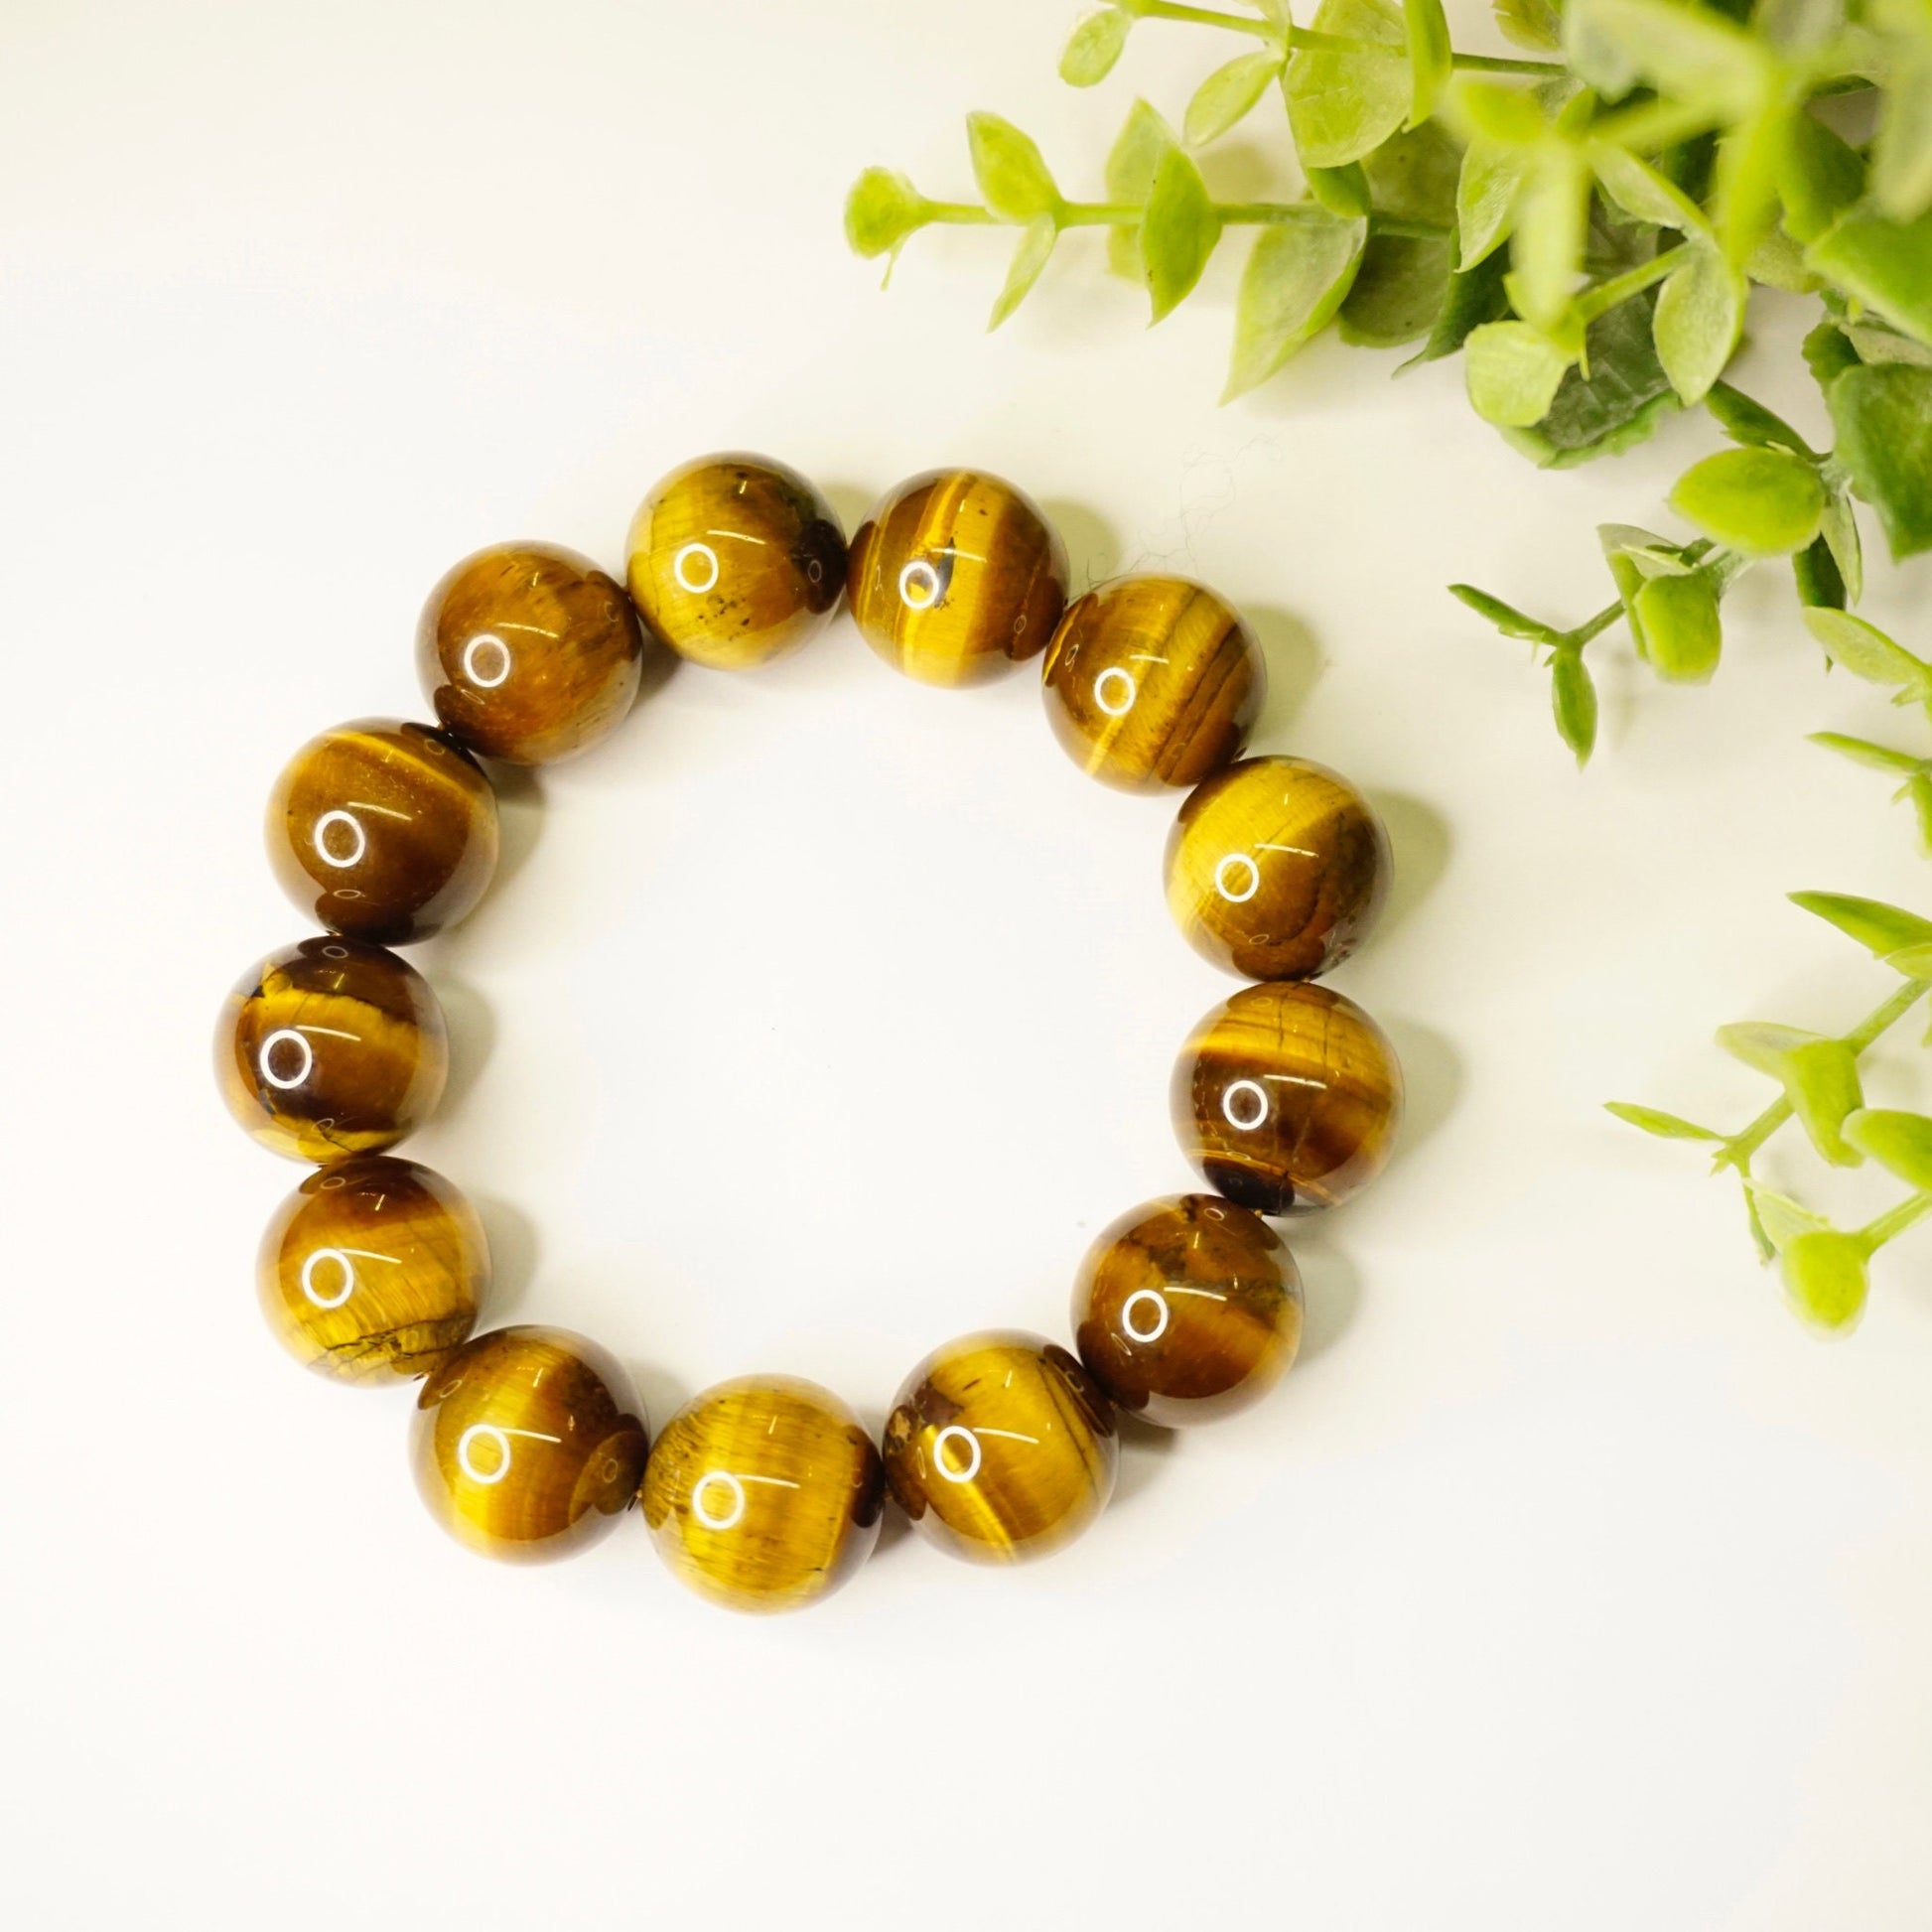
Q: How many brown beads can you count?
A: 13